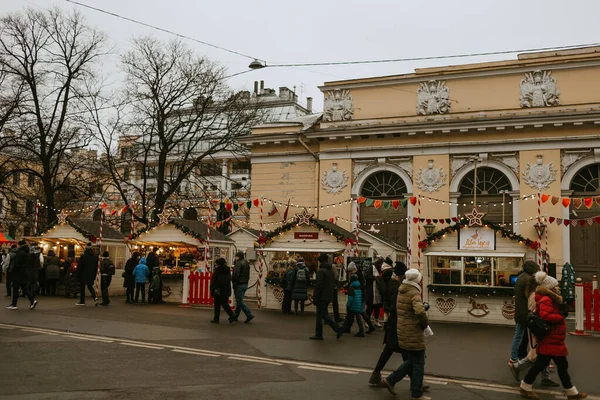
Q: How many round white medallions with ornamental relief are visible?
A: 3